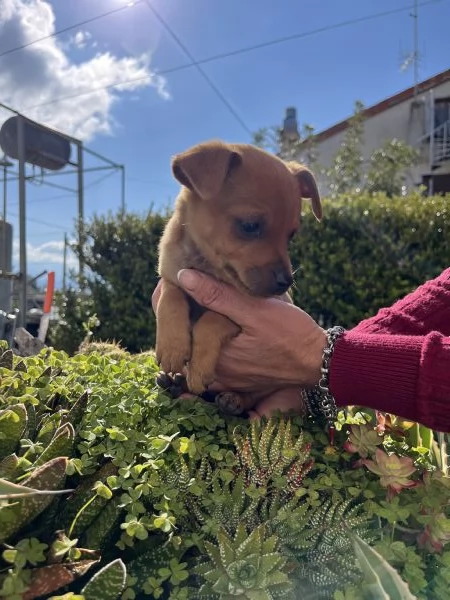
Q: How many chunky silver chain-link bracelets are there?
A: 1